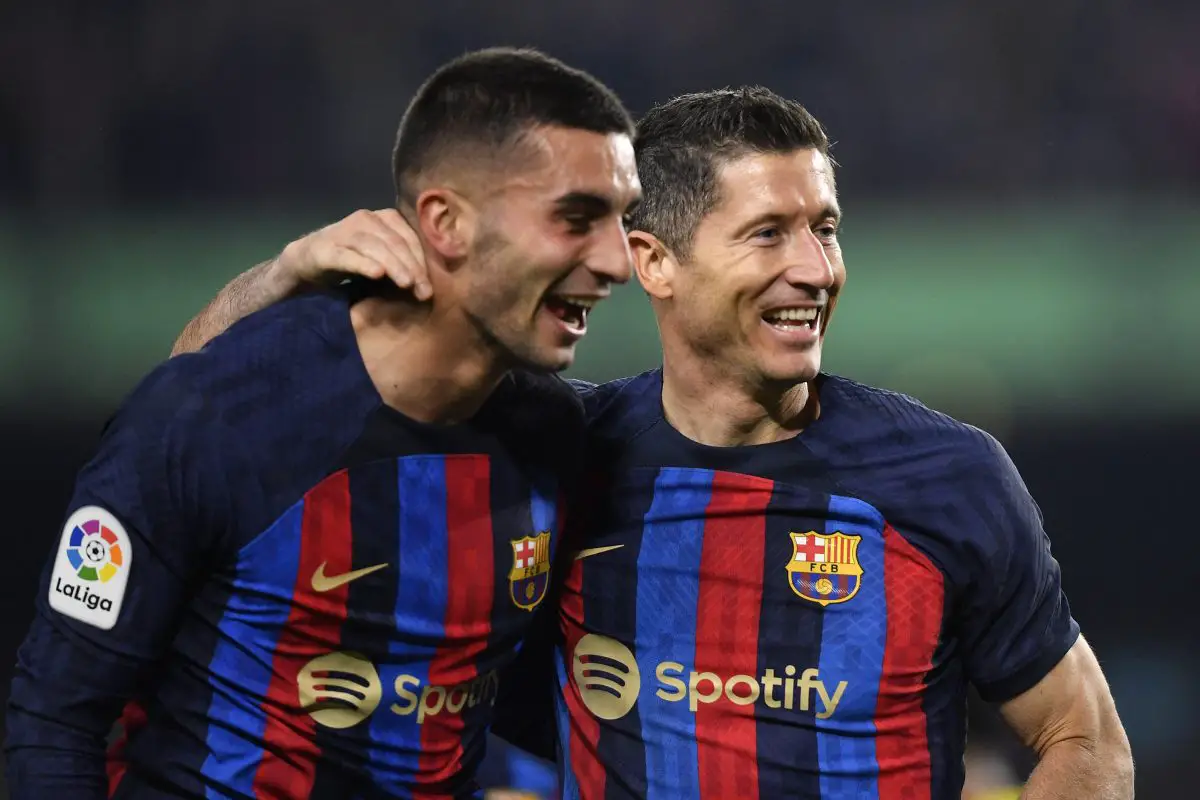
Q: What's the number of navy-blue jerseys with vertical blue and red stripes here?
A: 2